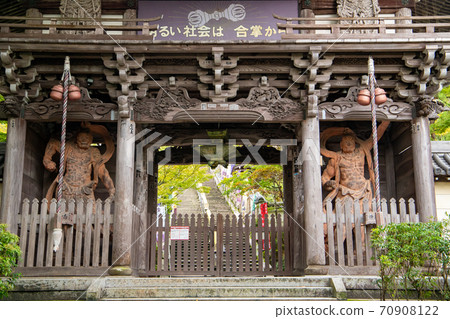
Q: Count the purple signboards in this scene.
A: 1